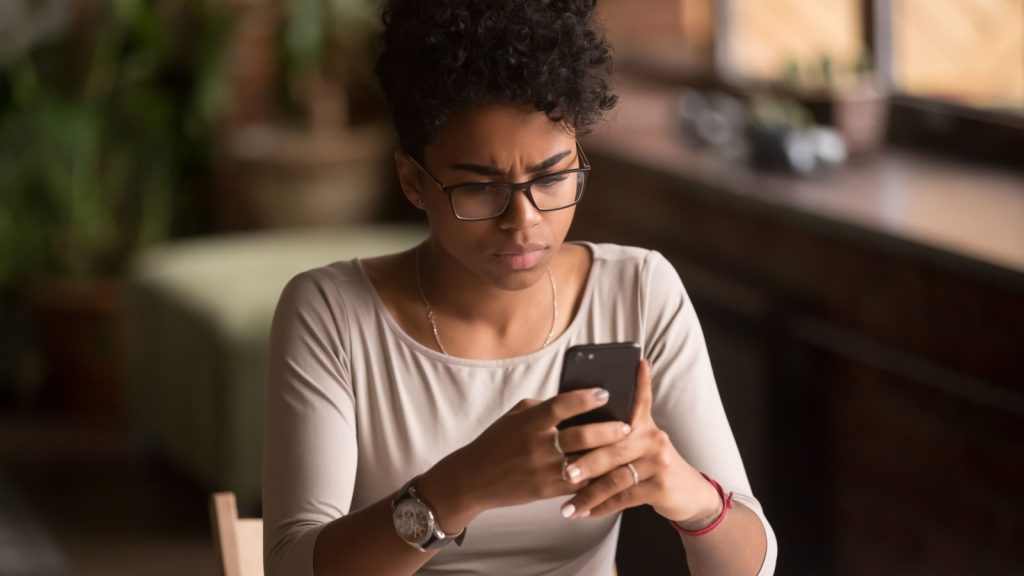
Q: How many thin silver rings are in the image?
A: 3